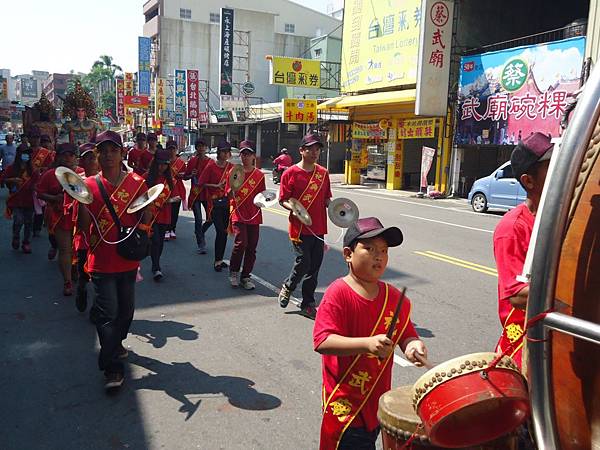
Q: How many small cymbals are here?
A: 6